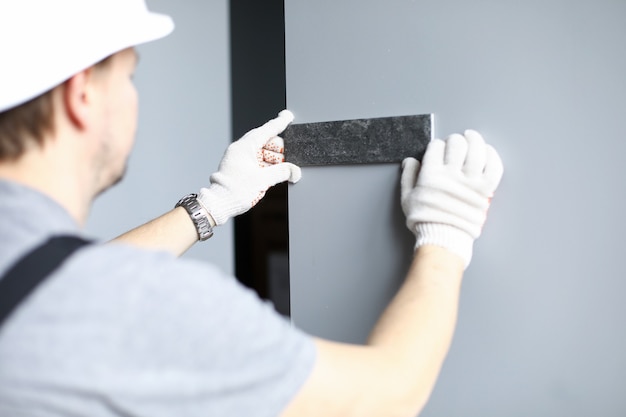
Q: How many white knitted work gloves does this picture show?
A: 2